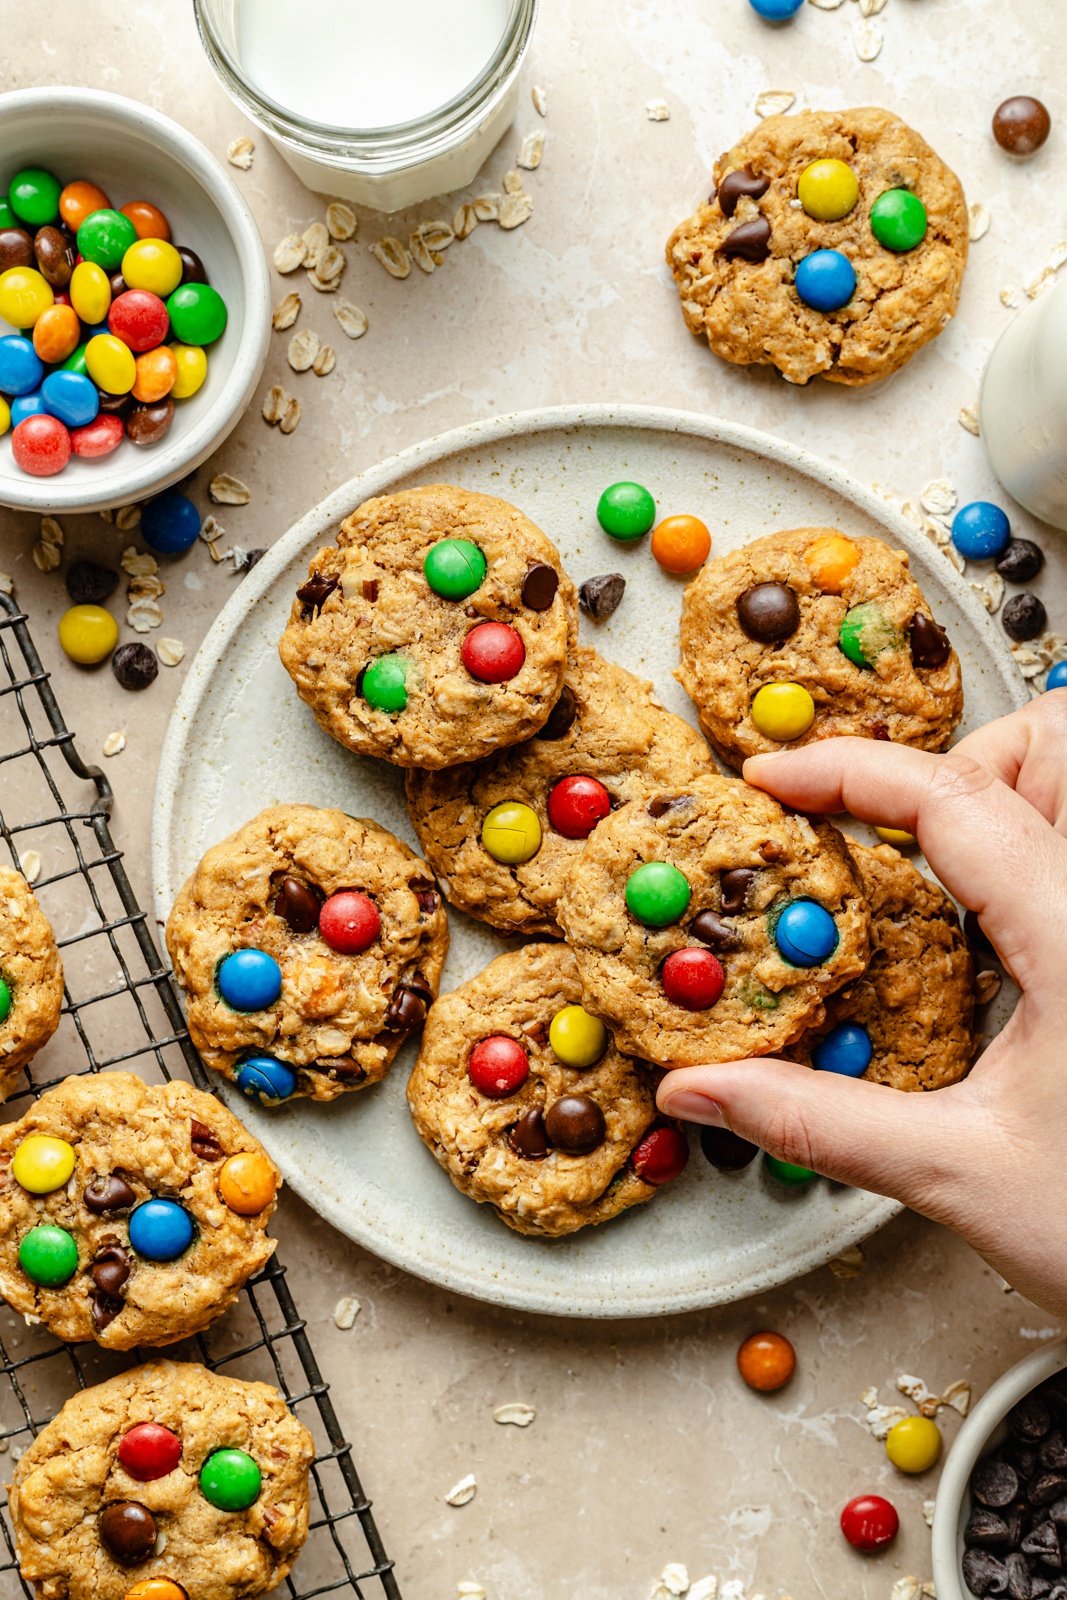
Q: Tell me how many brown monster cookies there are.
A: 11